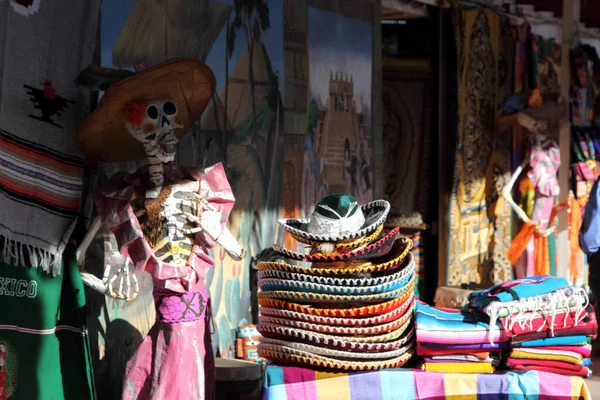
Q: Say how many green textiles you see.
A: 1